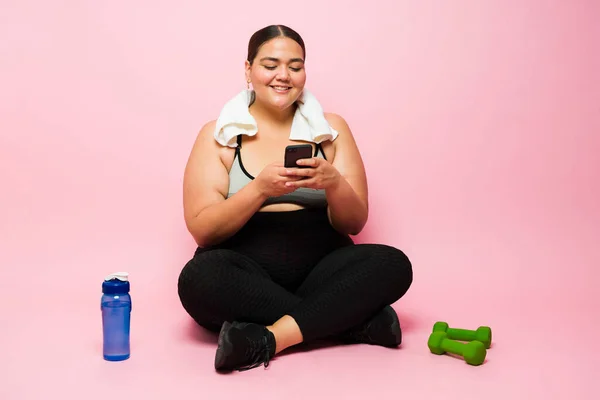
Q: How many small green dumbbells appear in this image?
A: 2